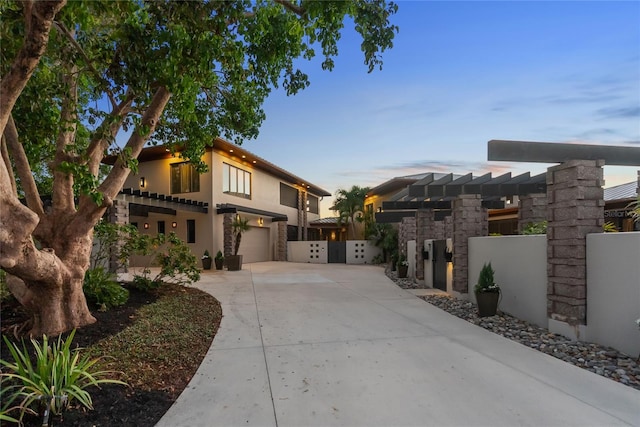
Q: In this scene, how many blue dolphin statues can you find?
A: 0